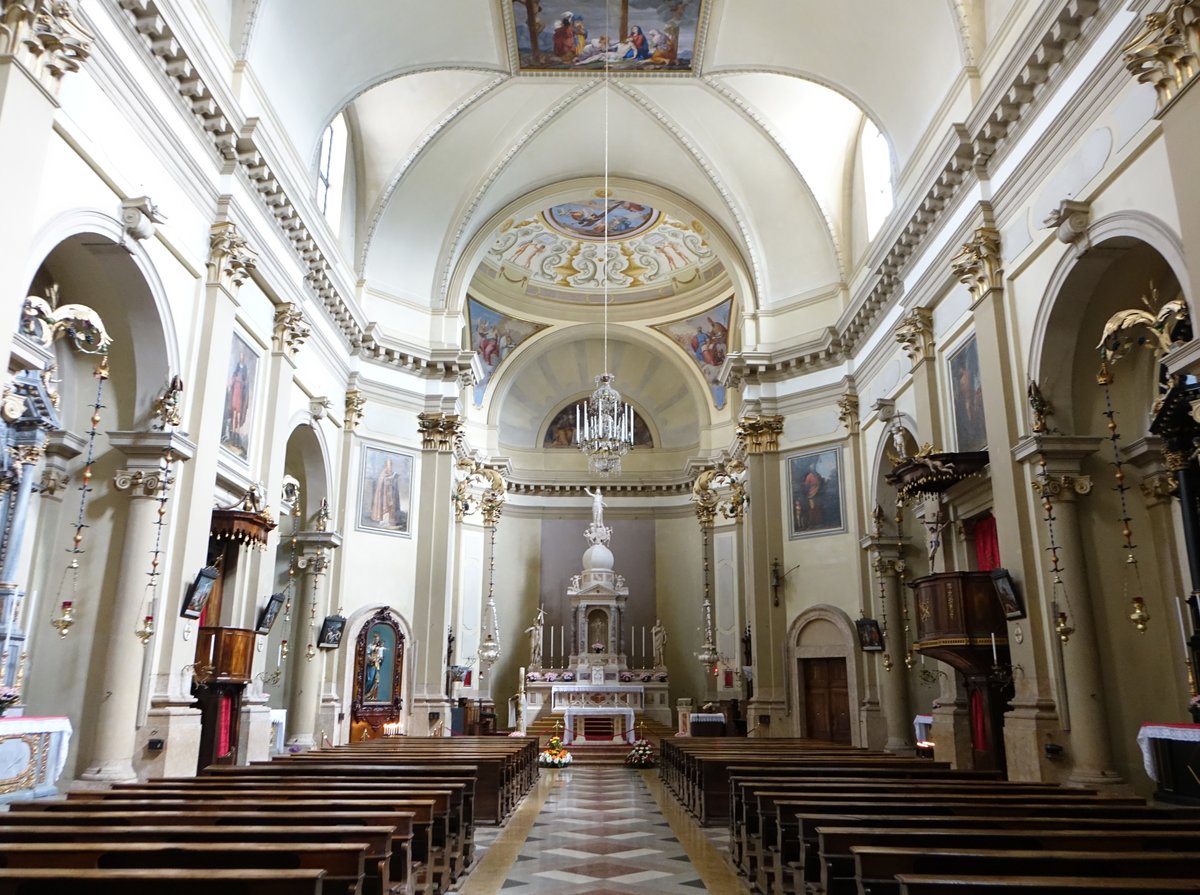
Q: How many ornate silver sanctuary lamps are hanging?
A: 2